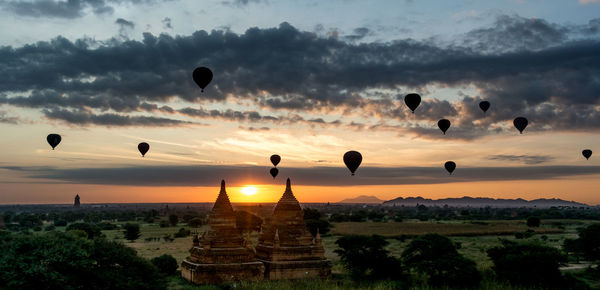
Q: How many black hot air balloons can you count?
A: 12